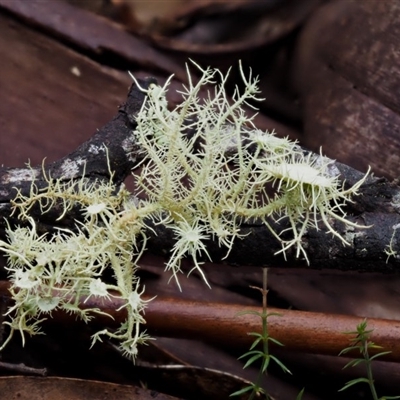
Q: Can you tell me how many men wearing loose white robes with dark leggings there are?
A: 0